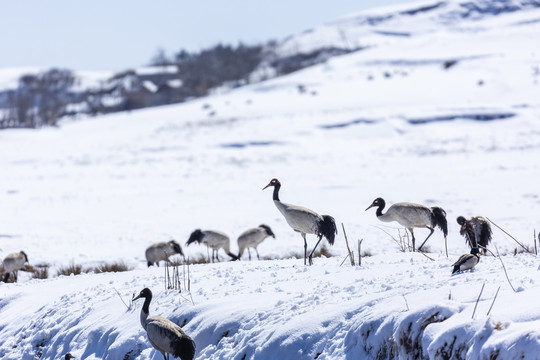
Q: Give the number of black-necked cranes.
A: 8